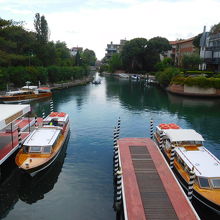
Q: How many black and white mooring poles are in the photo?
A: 12